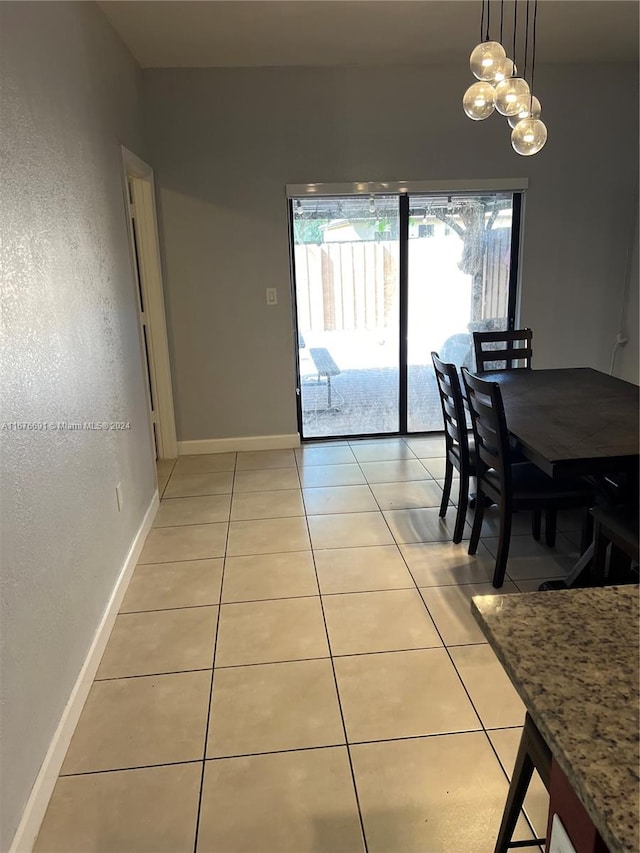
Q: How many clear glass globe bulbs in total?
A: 6